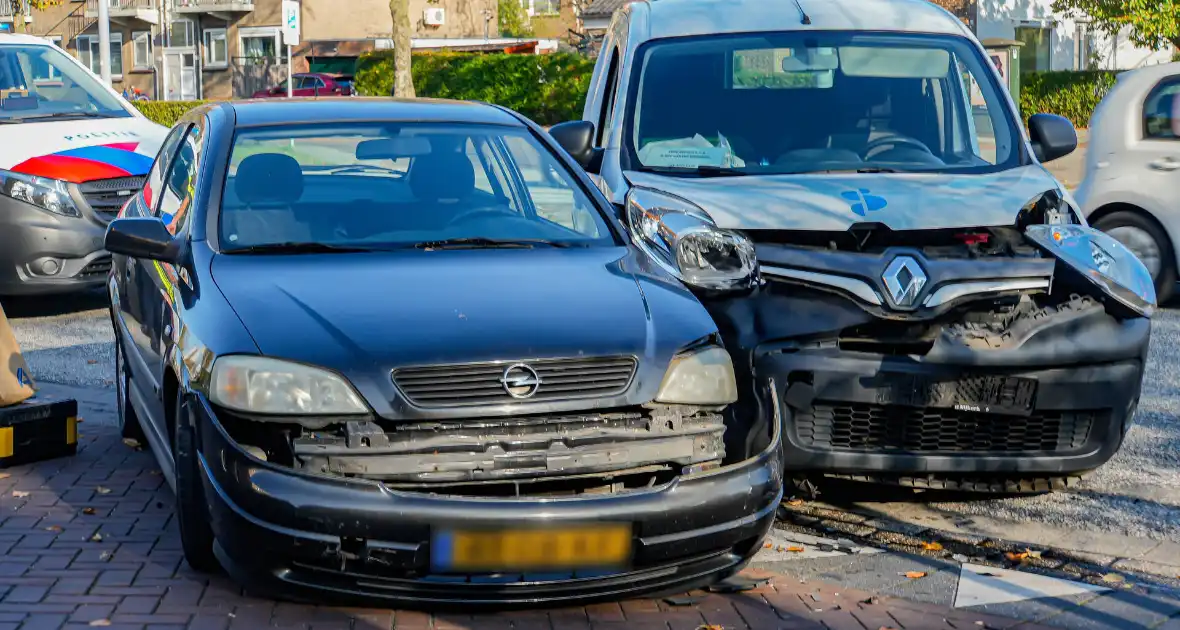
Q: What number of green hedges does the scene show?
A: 3